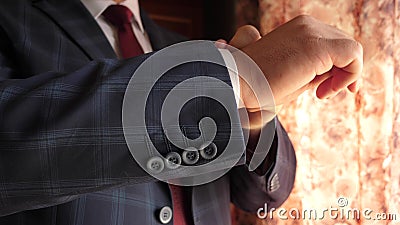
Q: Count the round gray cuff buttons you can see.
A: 4